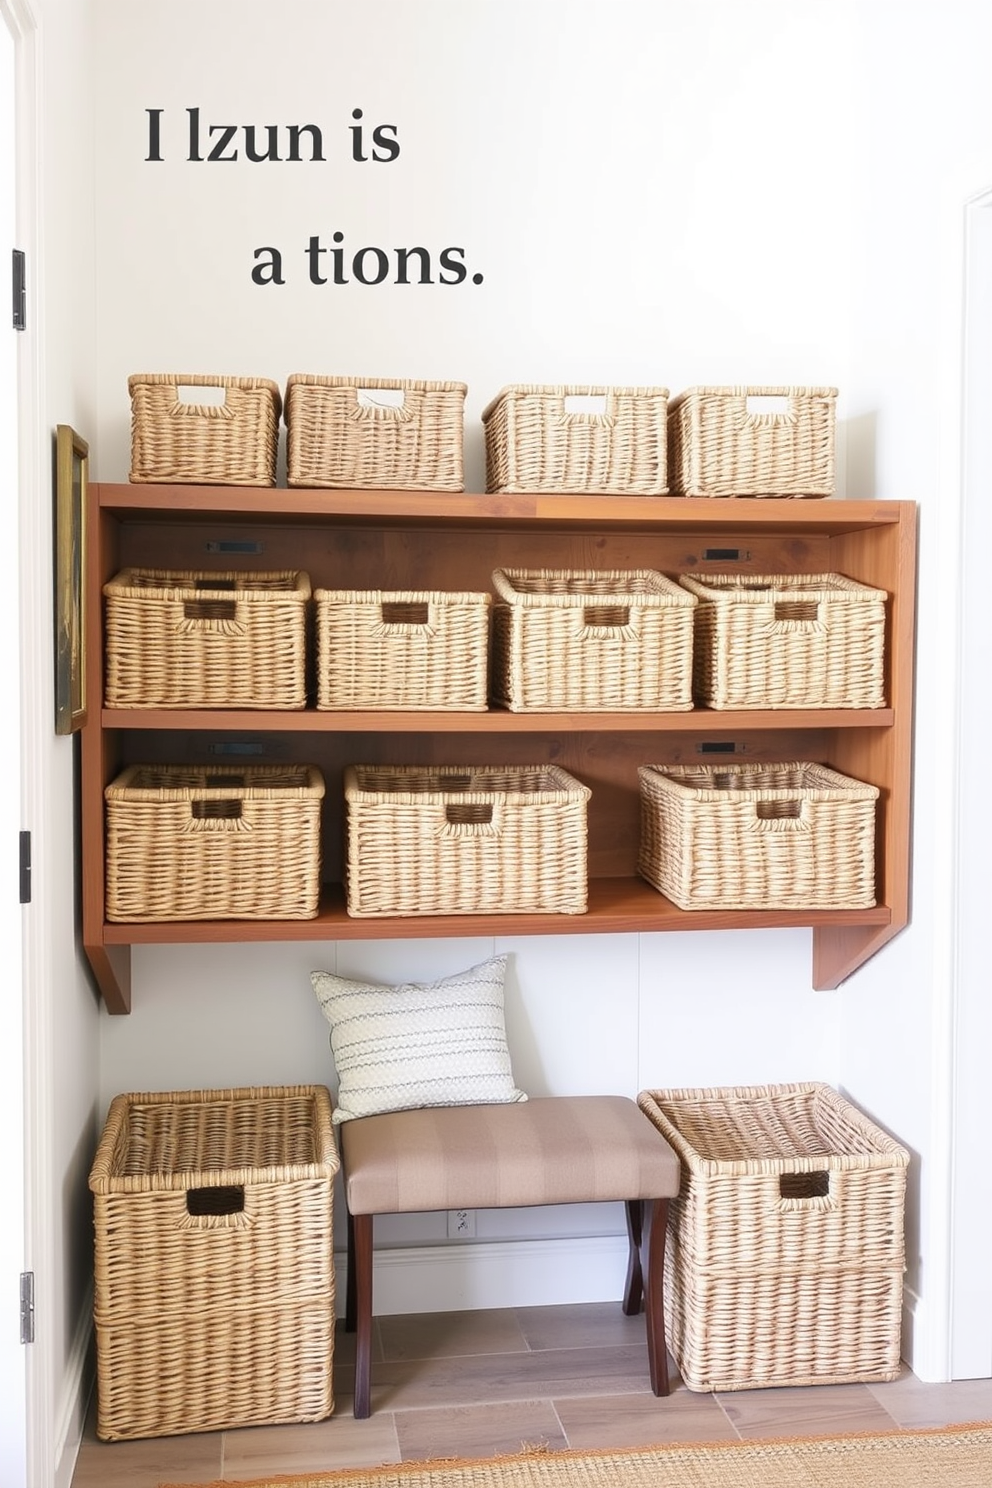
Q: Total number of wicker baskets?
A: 13